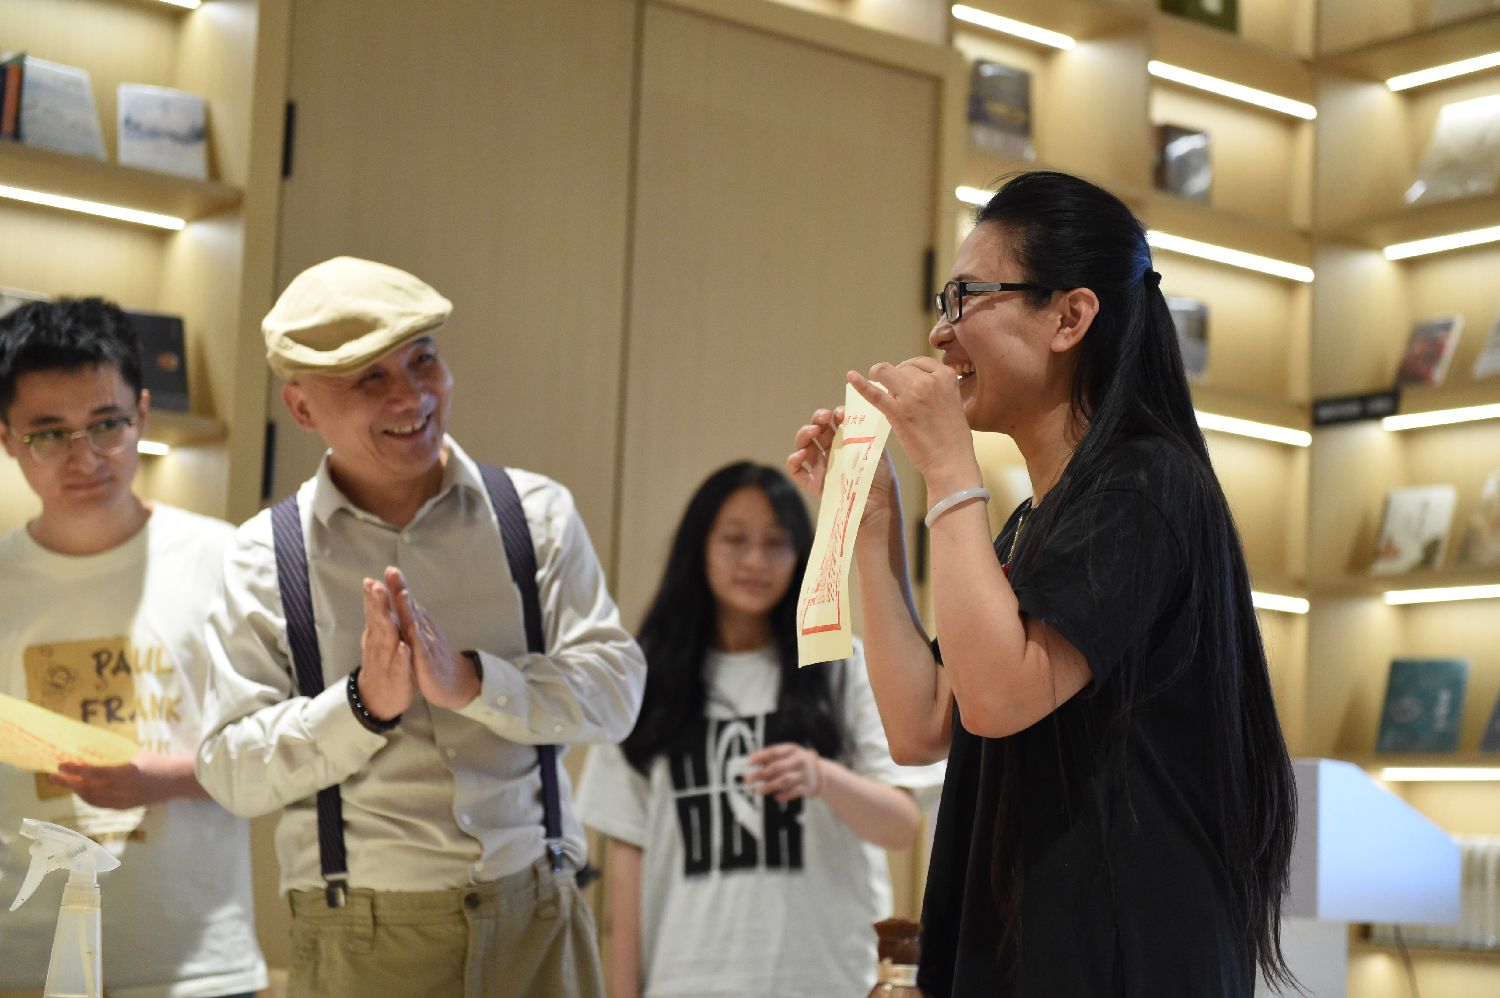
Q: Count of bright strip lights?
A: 14